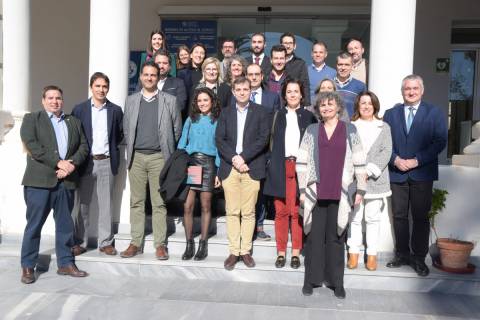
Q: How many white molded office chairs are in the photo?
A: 0